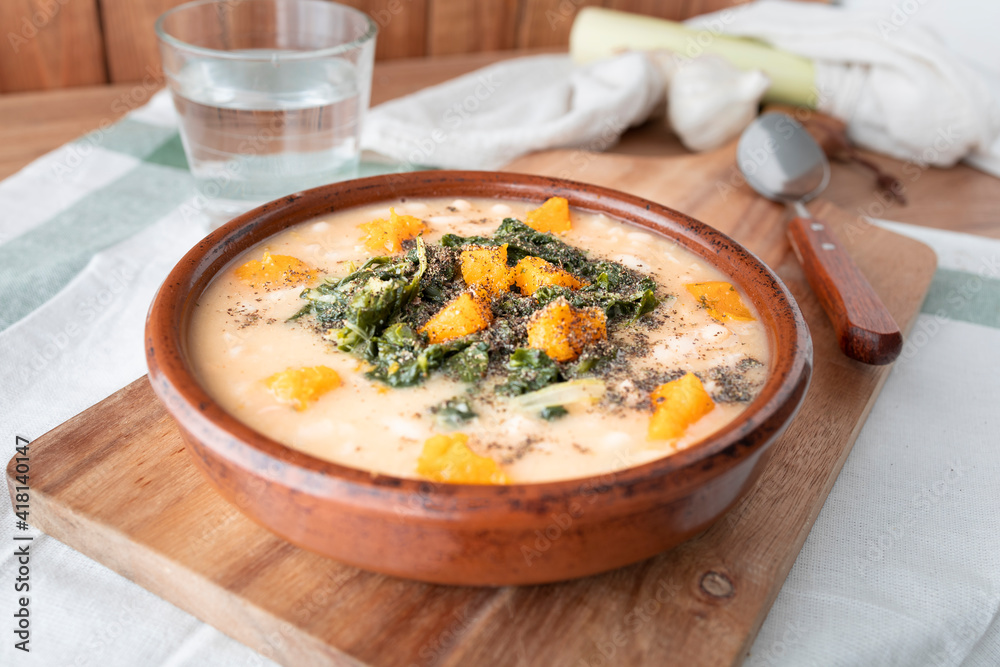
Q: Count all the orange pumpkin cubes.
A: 11